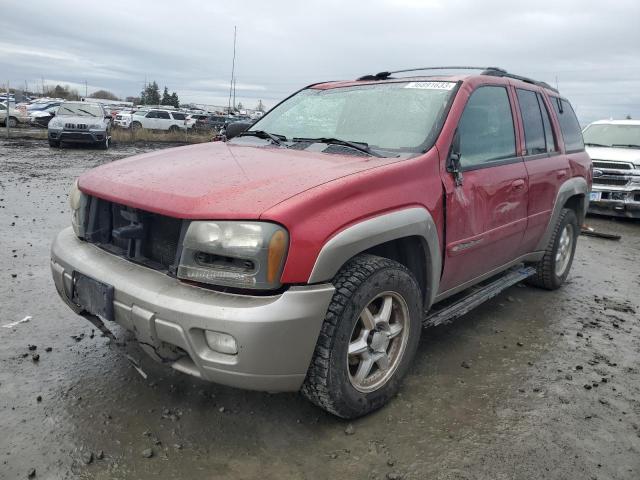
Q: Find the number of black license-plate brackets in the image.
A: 1